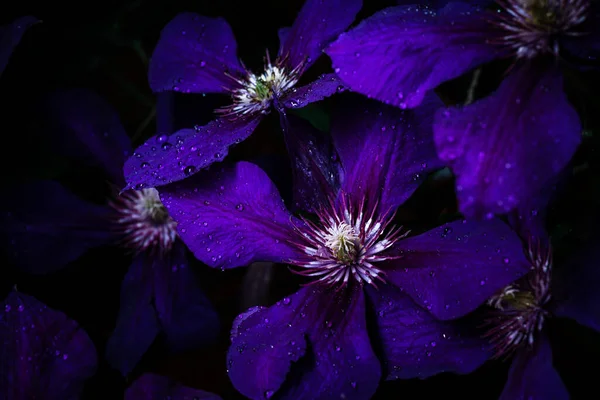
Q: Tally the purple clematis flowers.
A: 5